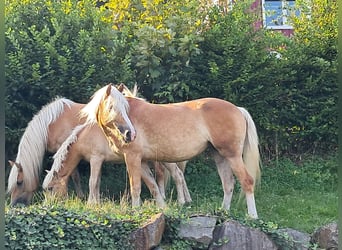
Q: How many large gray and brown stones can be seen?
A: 5